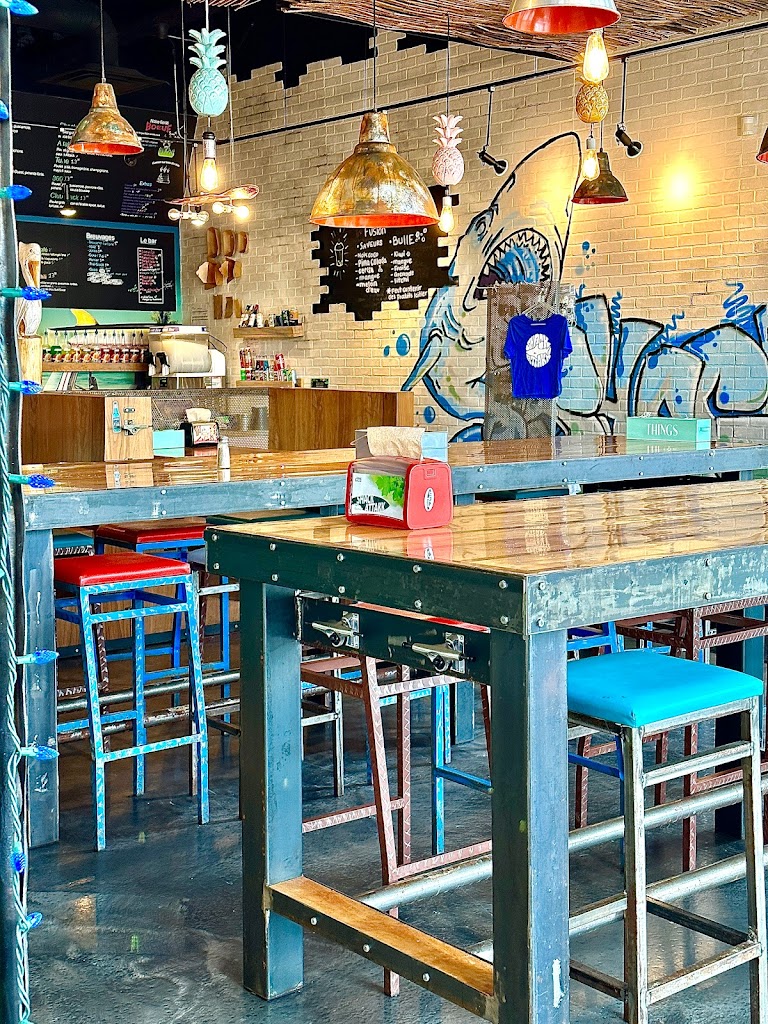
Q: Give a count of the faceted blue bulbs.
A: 10